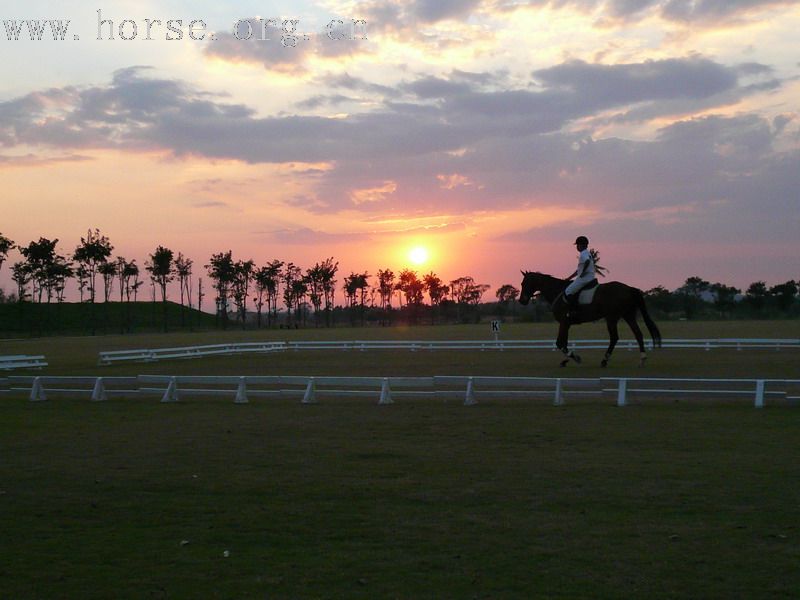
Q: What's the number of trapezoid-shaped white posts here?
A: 8